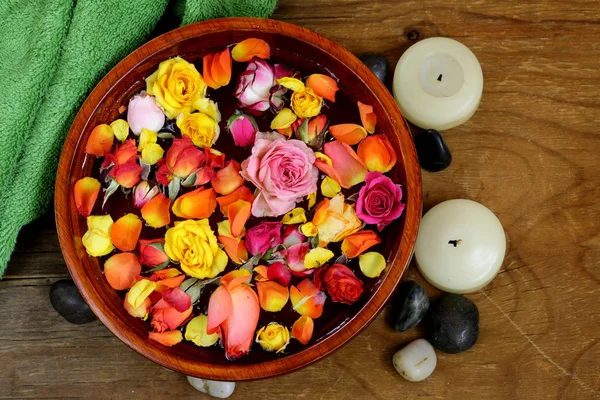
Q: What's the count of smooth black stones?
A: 5